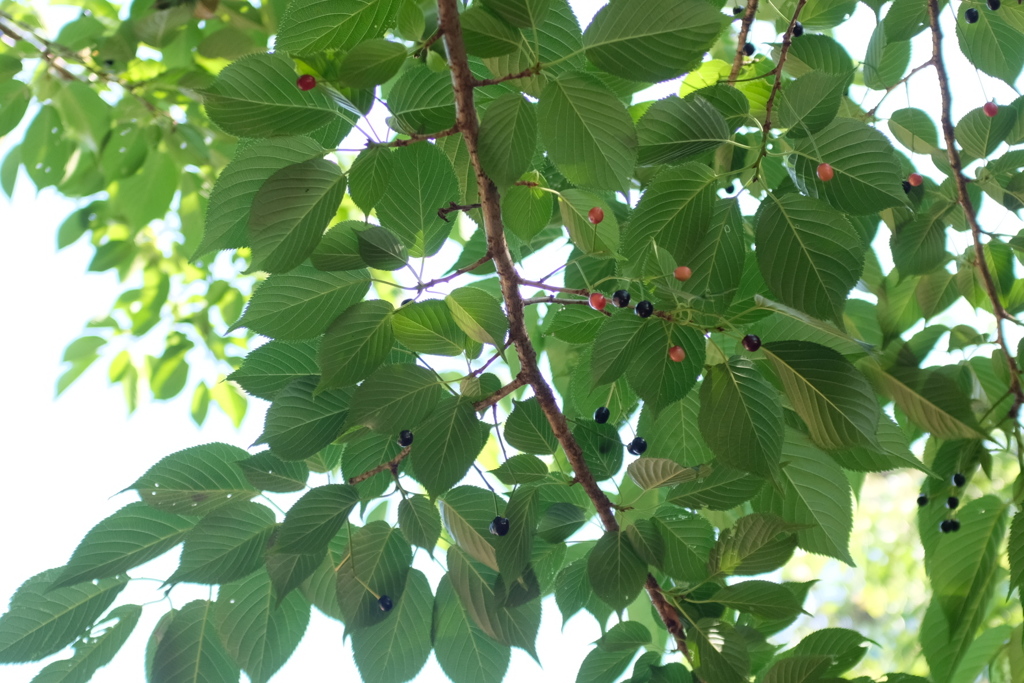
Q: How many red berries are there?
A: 8